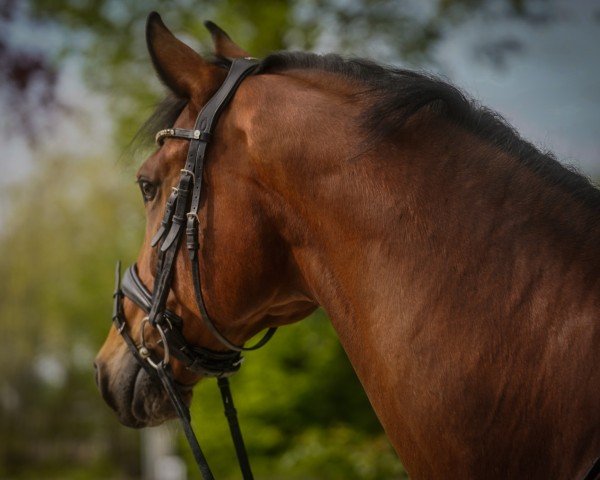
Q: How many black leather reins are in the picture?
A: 2